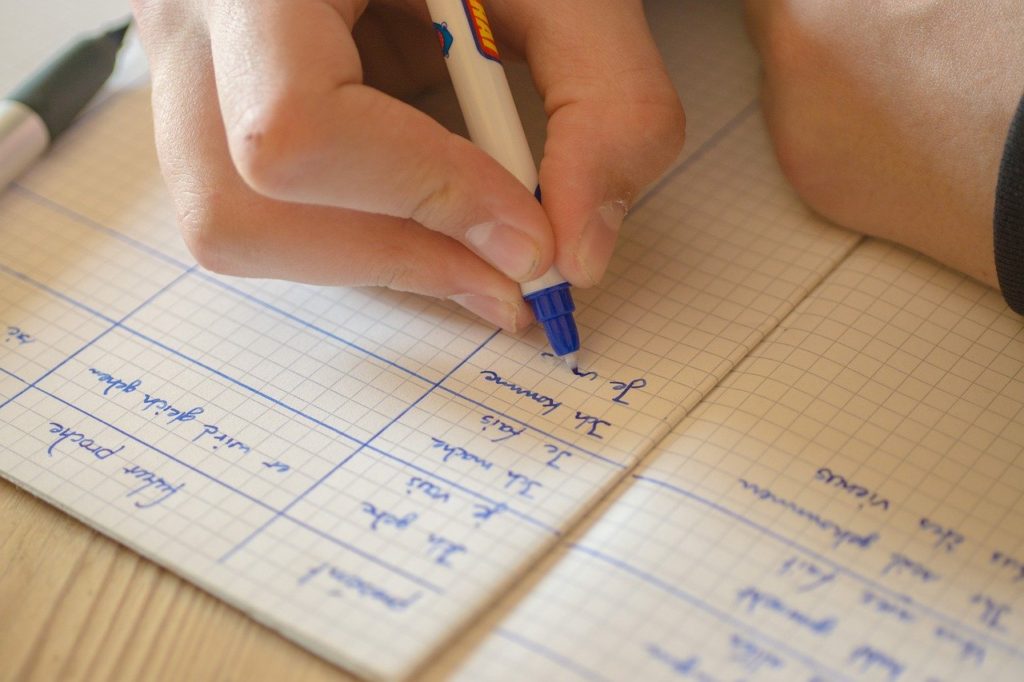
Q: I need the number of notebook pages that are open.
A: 2